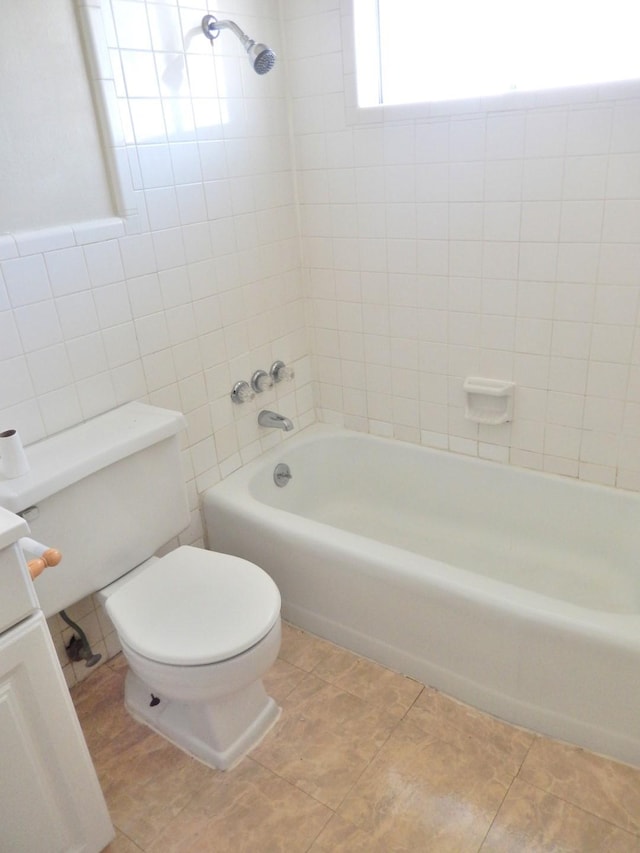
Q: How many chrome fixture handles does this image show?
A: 3